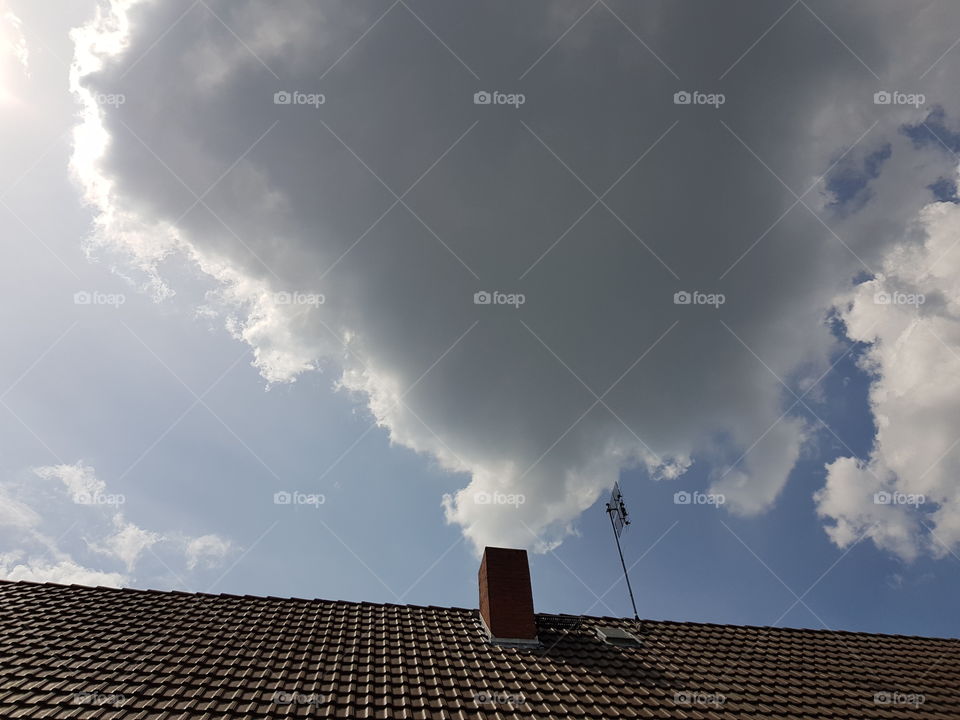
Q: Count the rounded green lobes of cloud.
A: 0